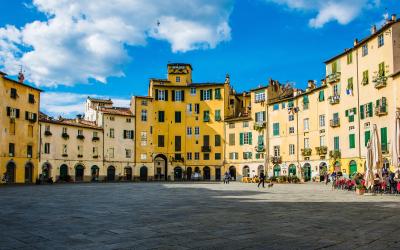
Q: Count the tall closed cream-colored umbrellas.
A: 3